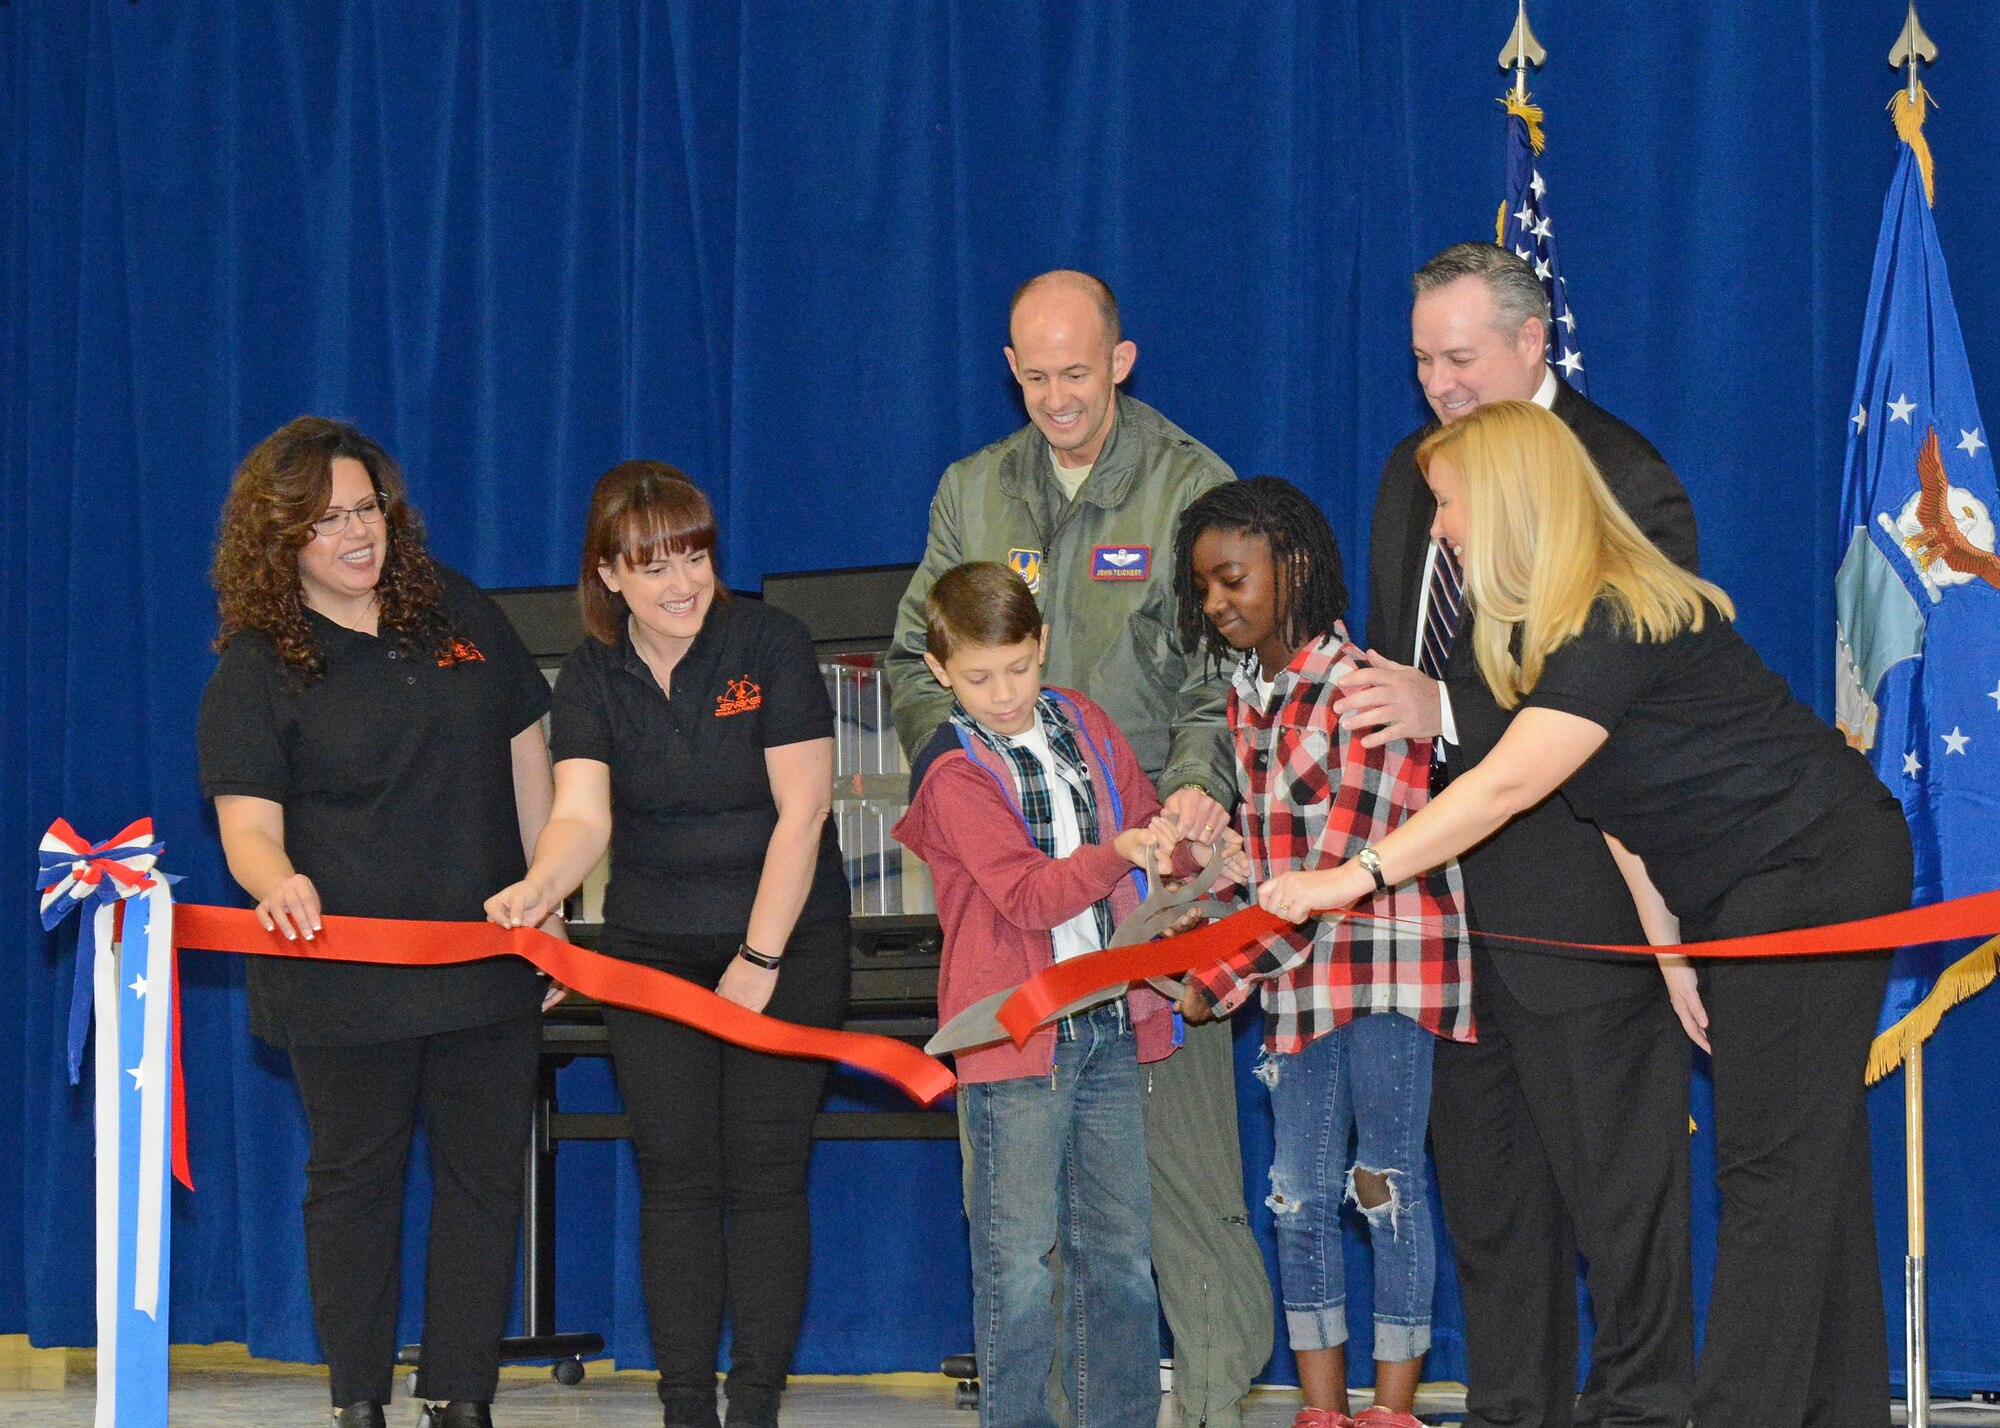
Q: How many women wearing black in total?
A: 3